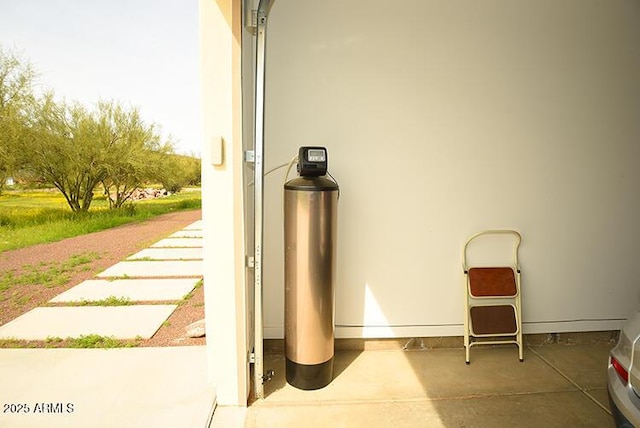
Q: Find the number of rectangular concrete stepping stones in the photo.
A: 7